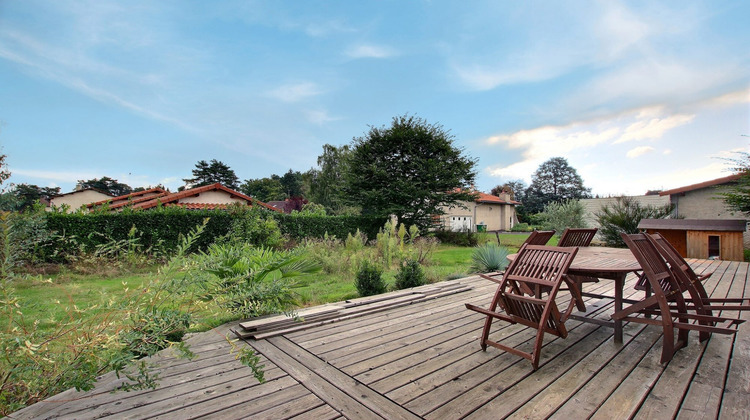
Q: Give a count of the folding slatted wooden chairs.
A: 5